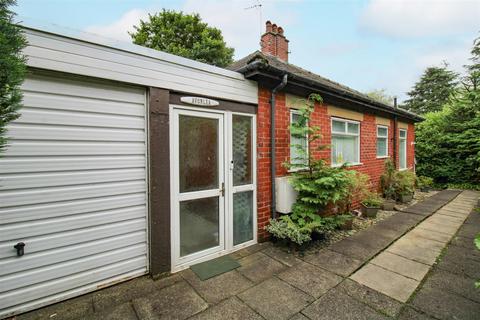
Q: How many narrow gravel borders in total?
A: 1